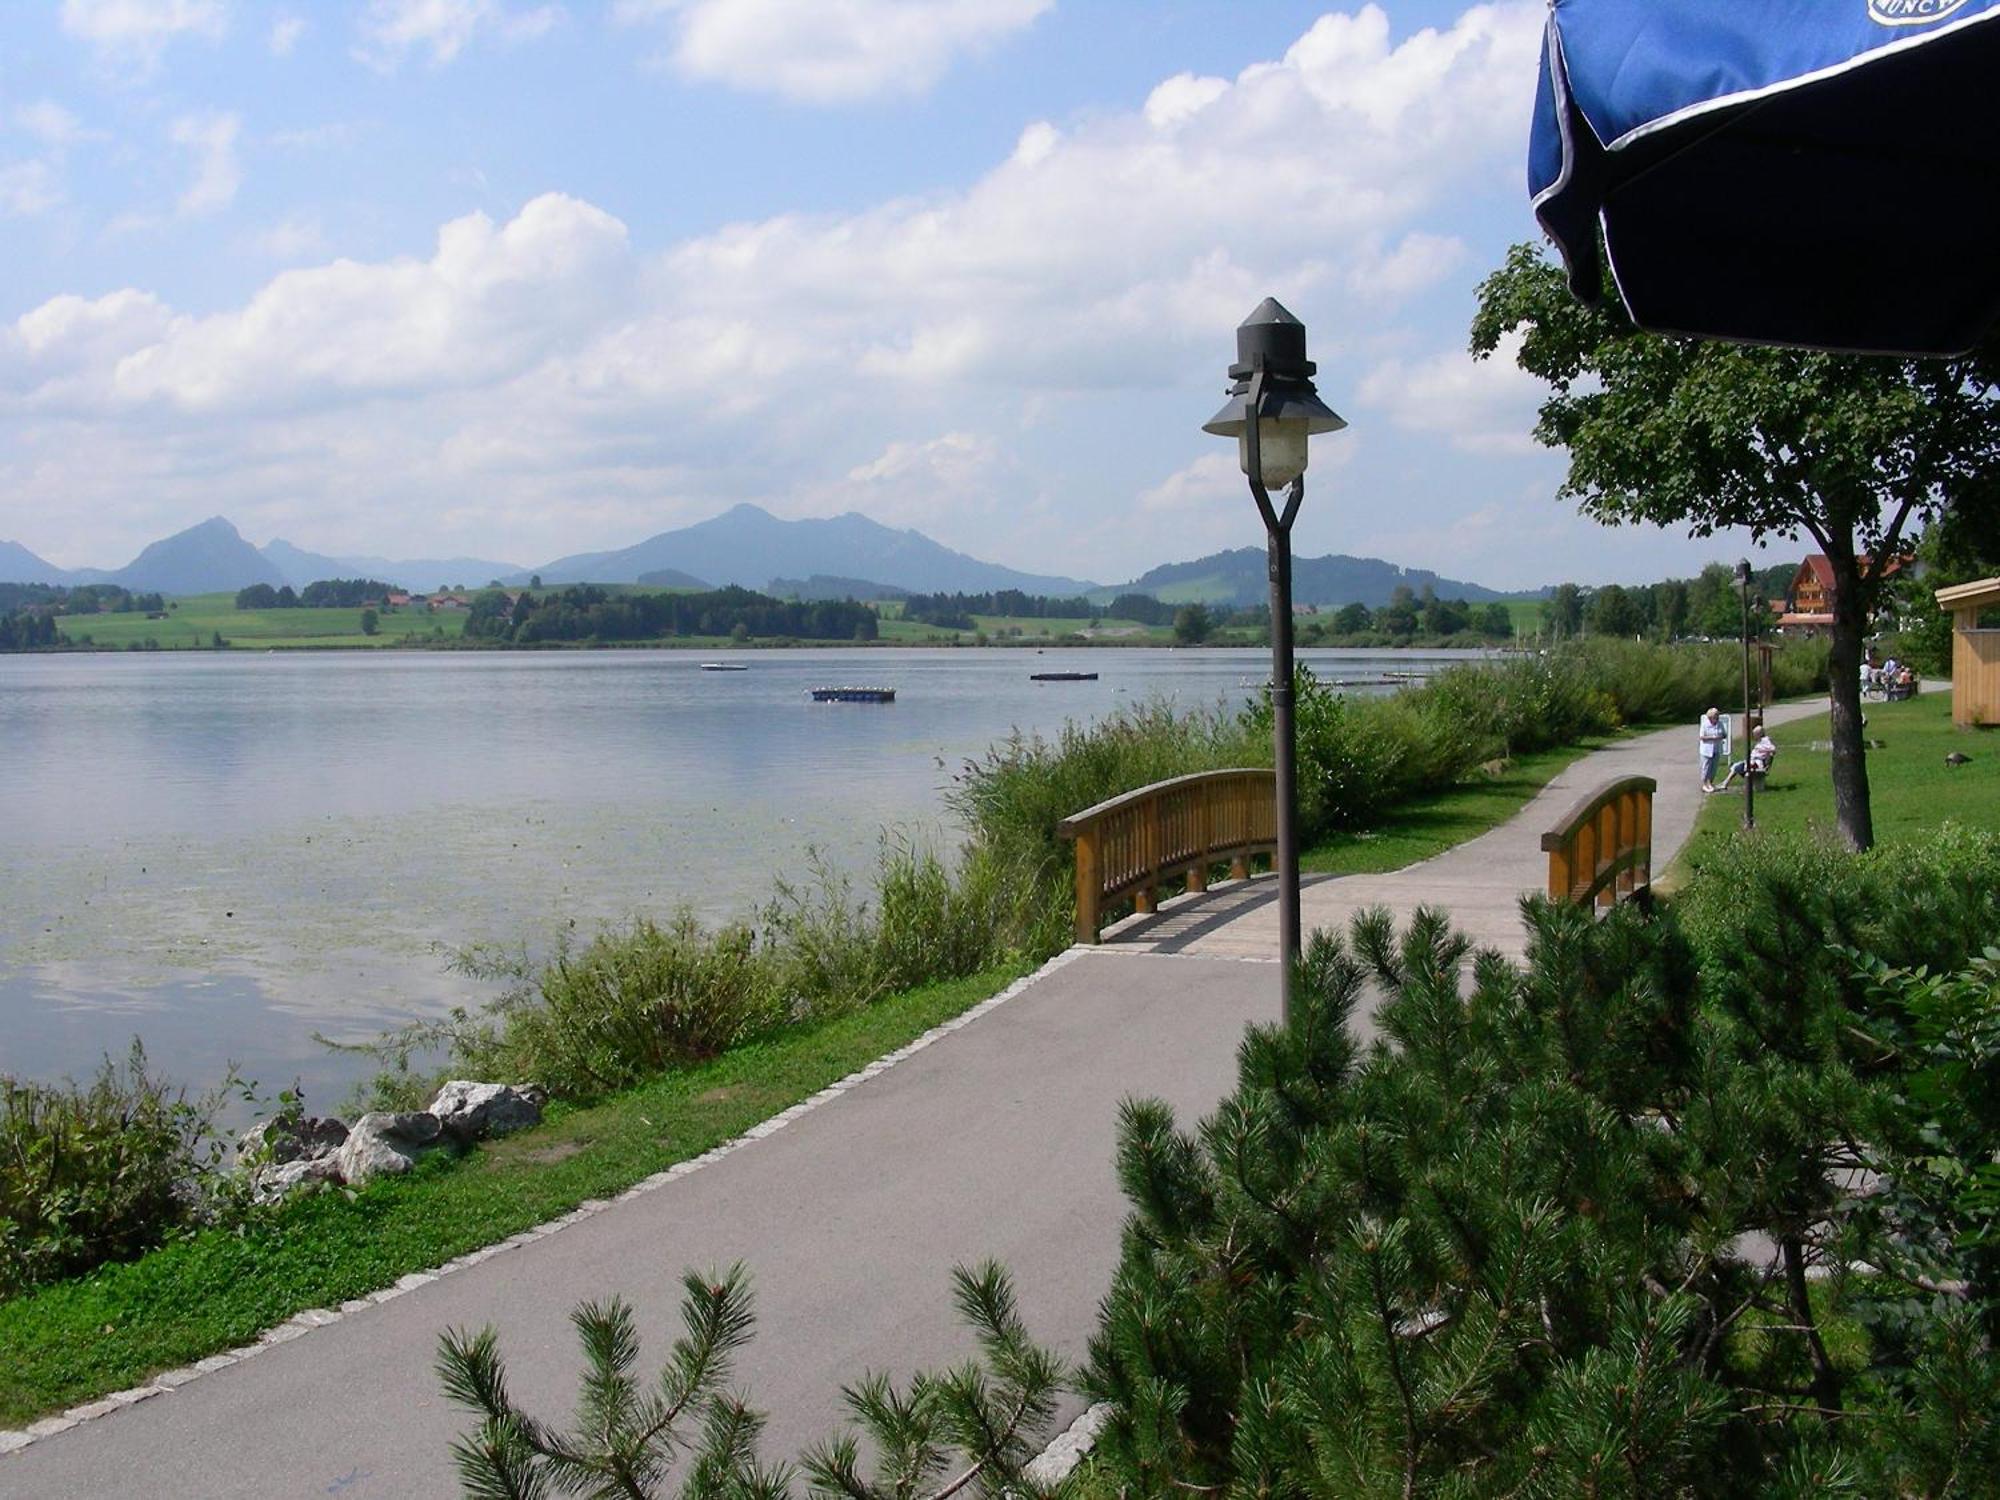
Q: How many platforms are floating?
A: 3